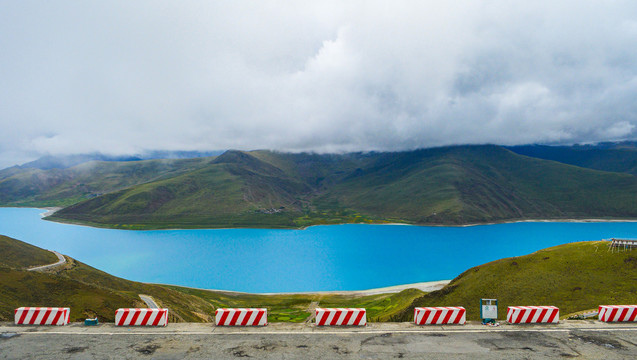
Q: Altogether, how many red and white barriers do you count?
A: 7